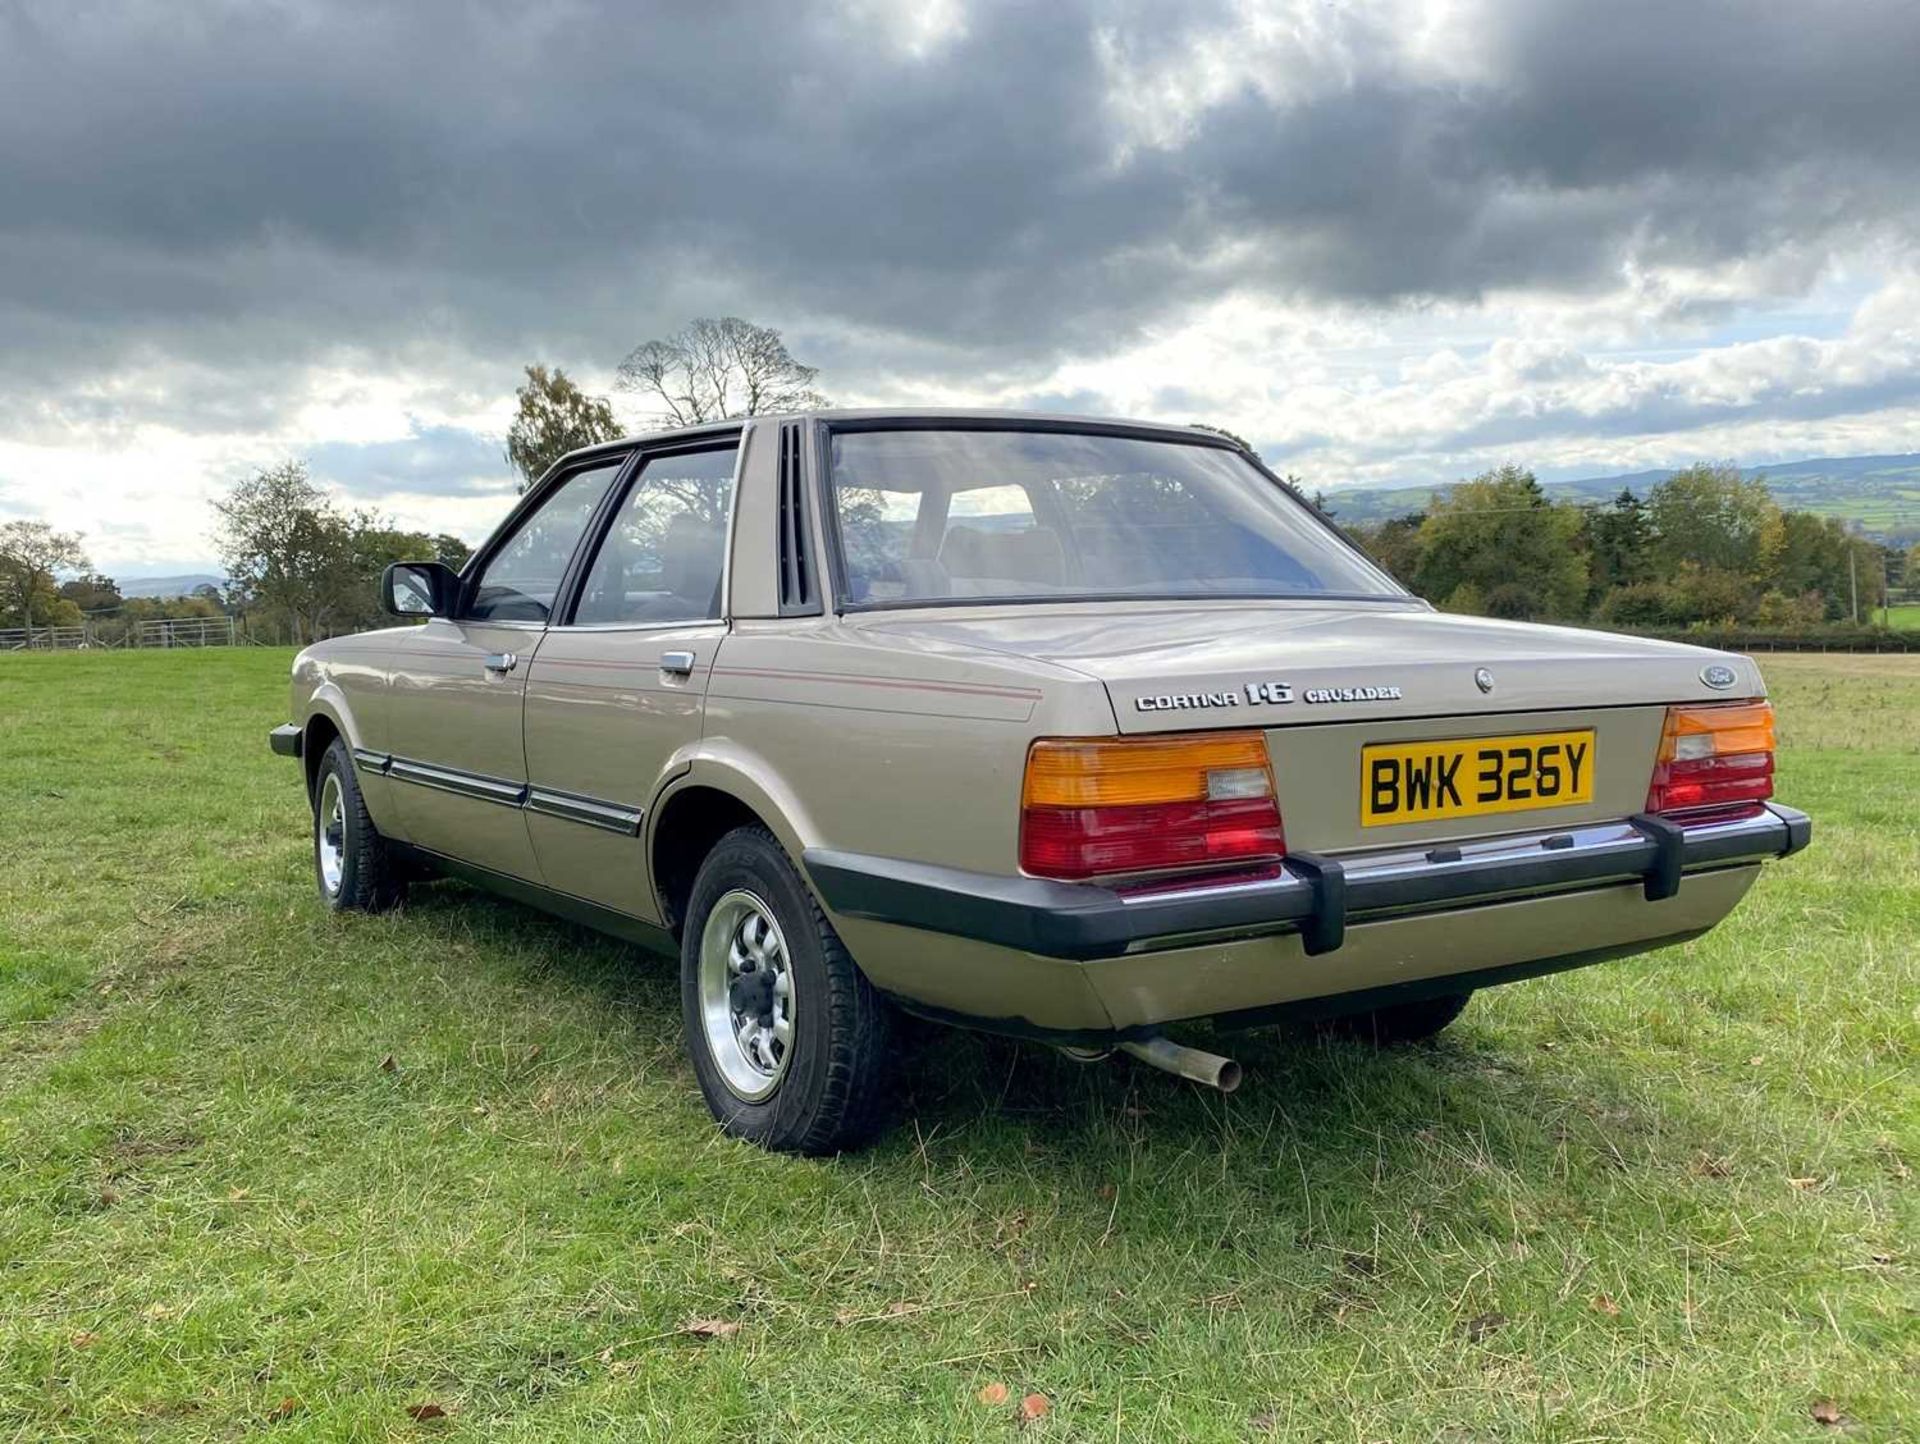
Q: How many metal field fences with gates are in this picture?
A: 2